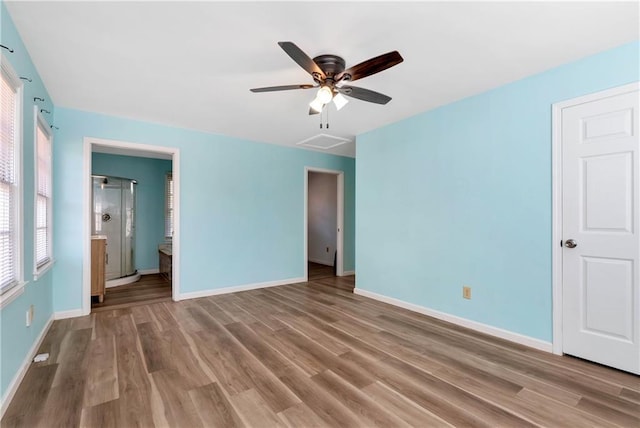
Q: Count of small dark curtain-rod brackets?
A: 5